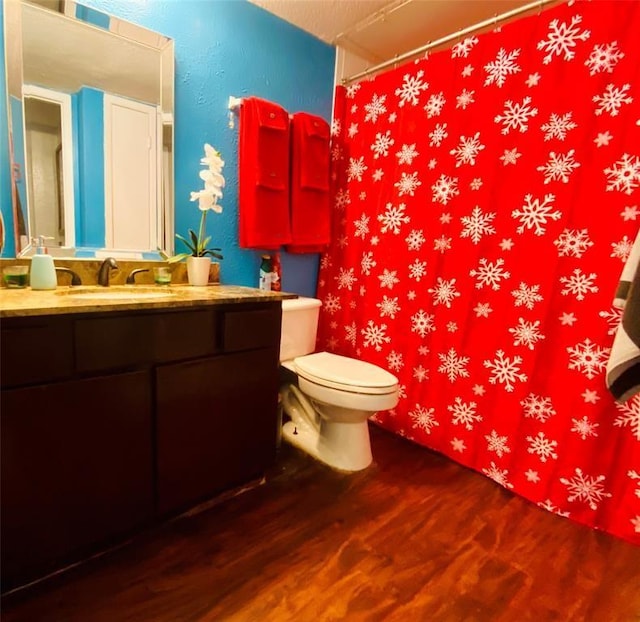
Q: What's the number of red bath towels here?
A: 2